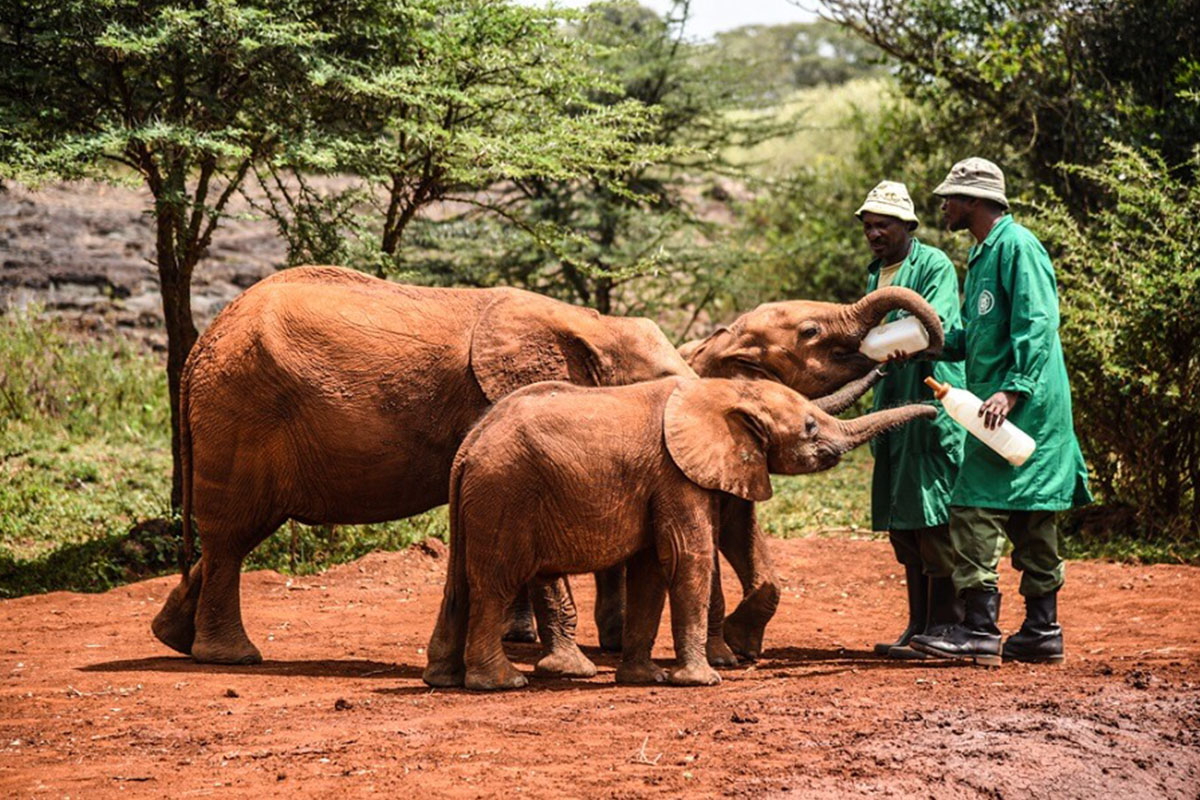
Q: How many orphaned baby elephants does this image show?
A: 3